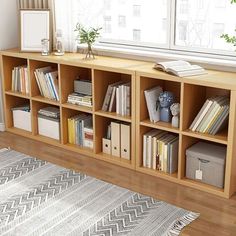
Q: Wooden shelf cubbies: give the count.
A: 12